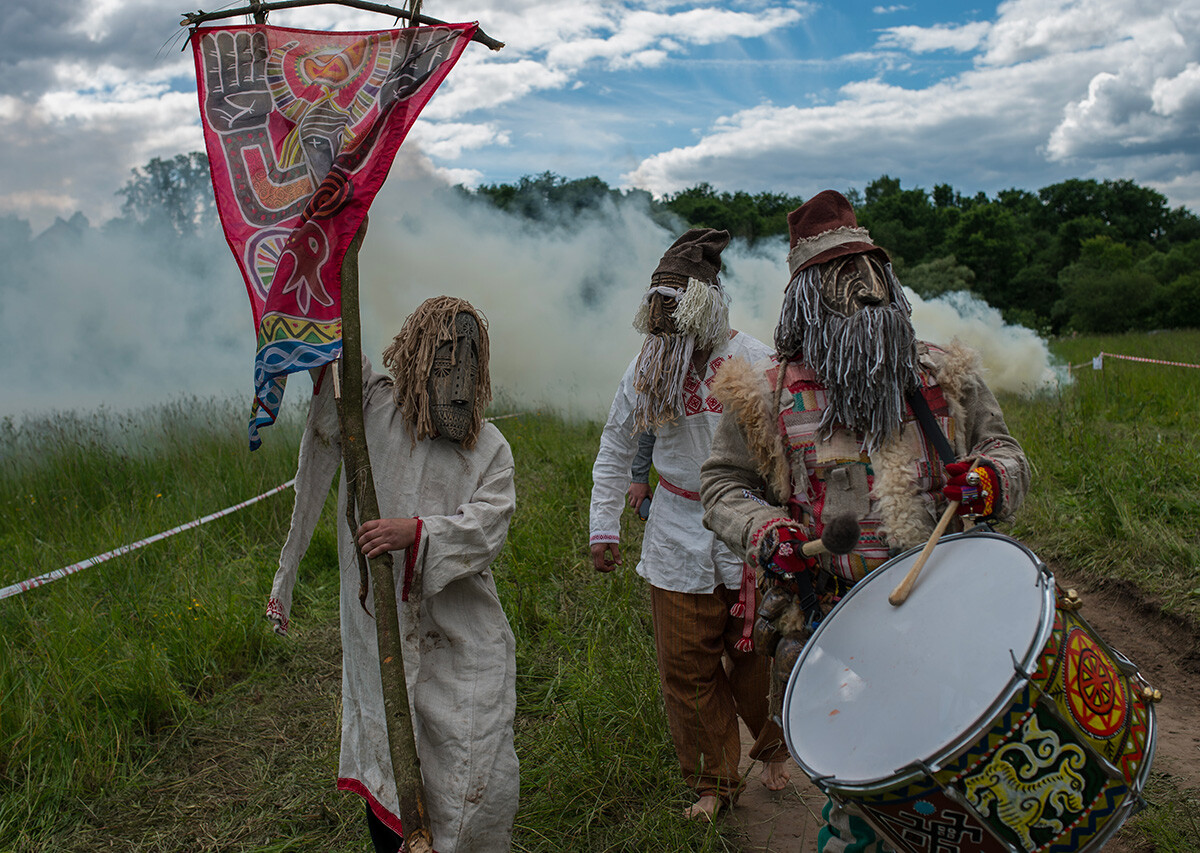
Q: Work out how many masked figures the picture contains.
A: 3